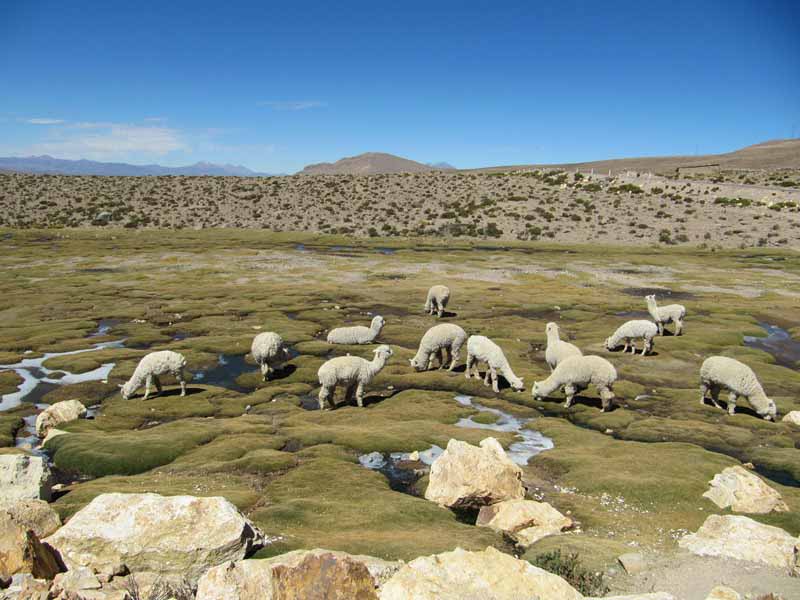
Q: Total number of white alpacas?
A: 12